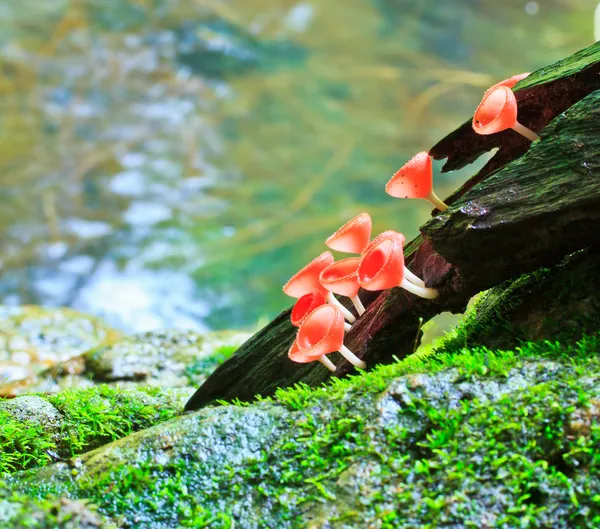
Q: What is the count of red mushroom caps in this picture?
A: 11